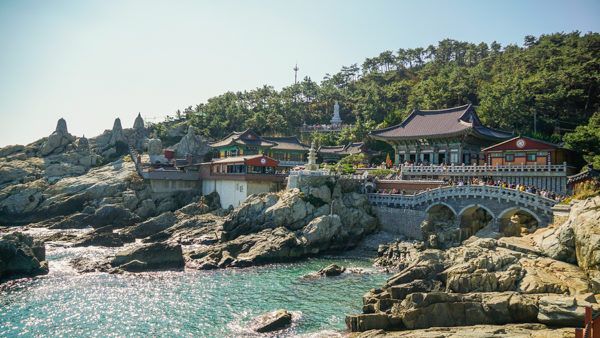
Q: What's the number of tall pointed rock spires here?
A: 3